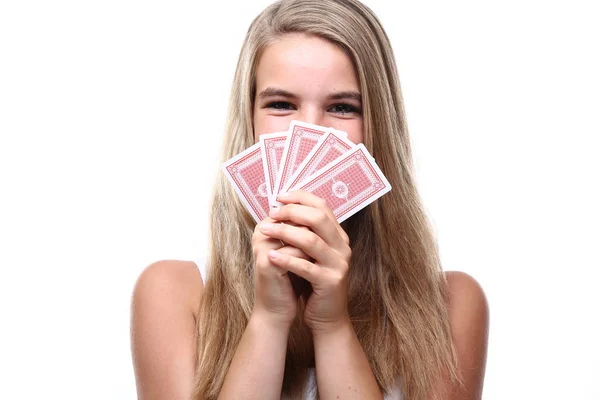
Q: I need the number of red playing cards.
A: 5